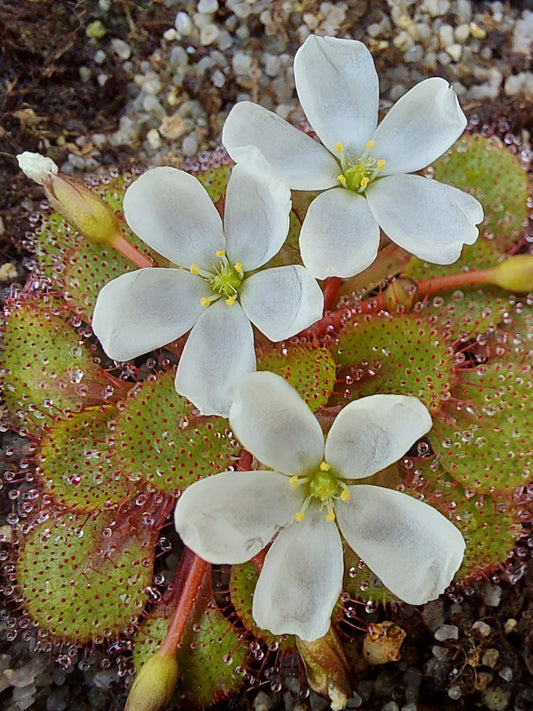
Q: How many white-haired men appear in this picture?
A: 0